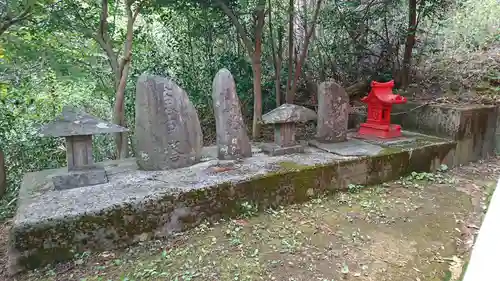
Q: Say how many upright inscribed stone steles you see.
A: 3